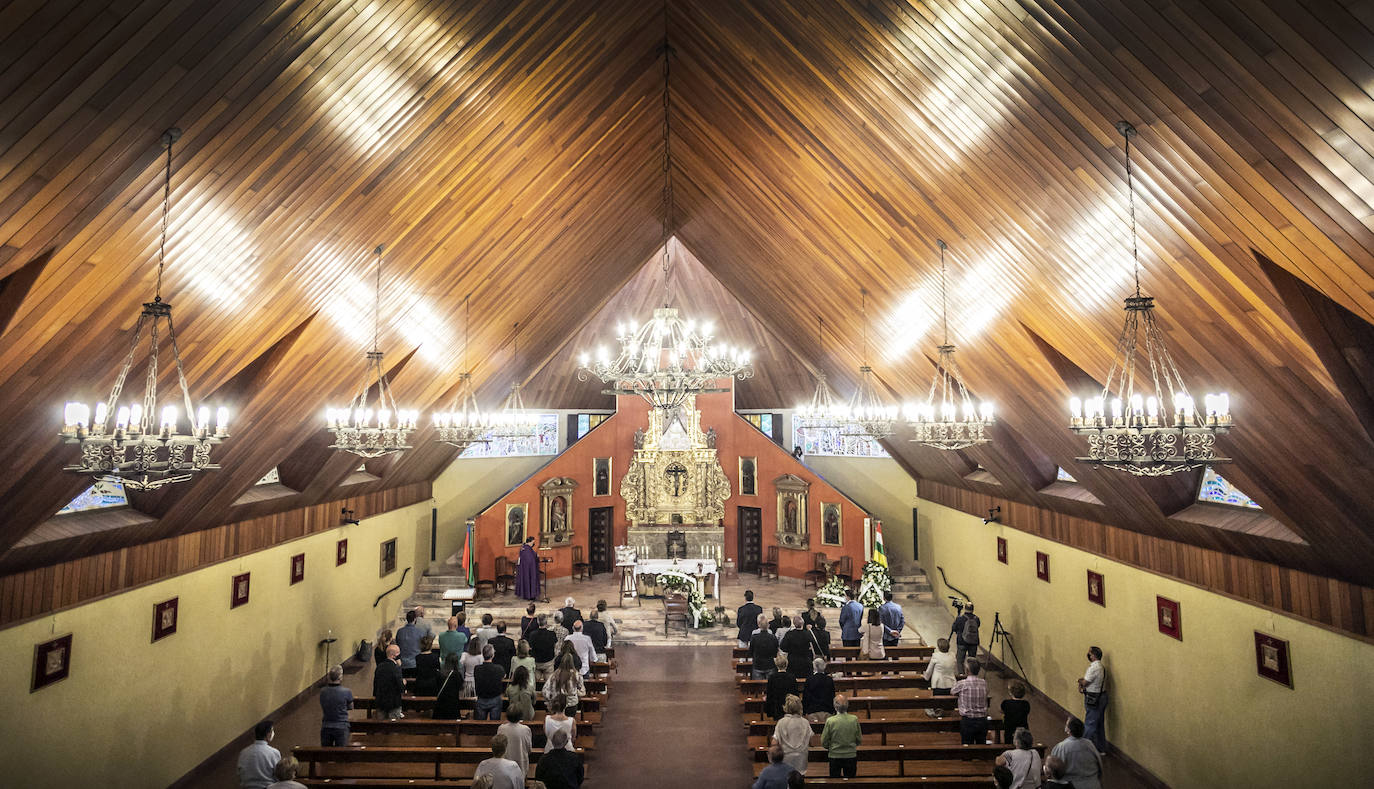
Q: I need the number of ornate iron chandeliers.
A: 9